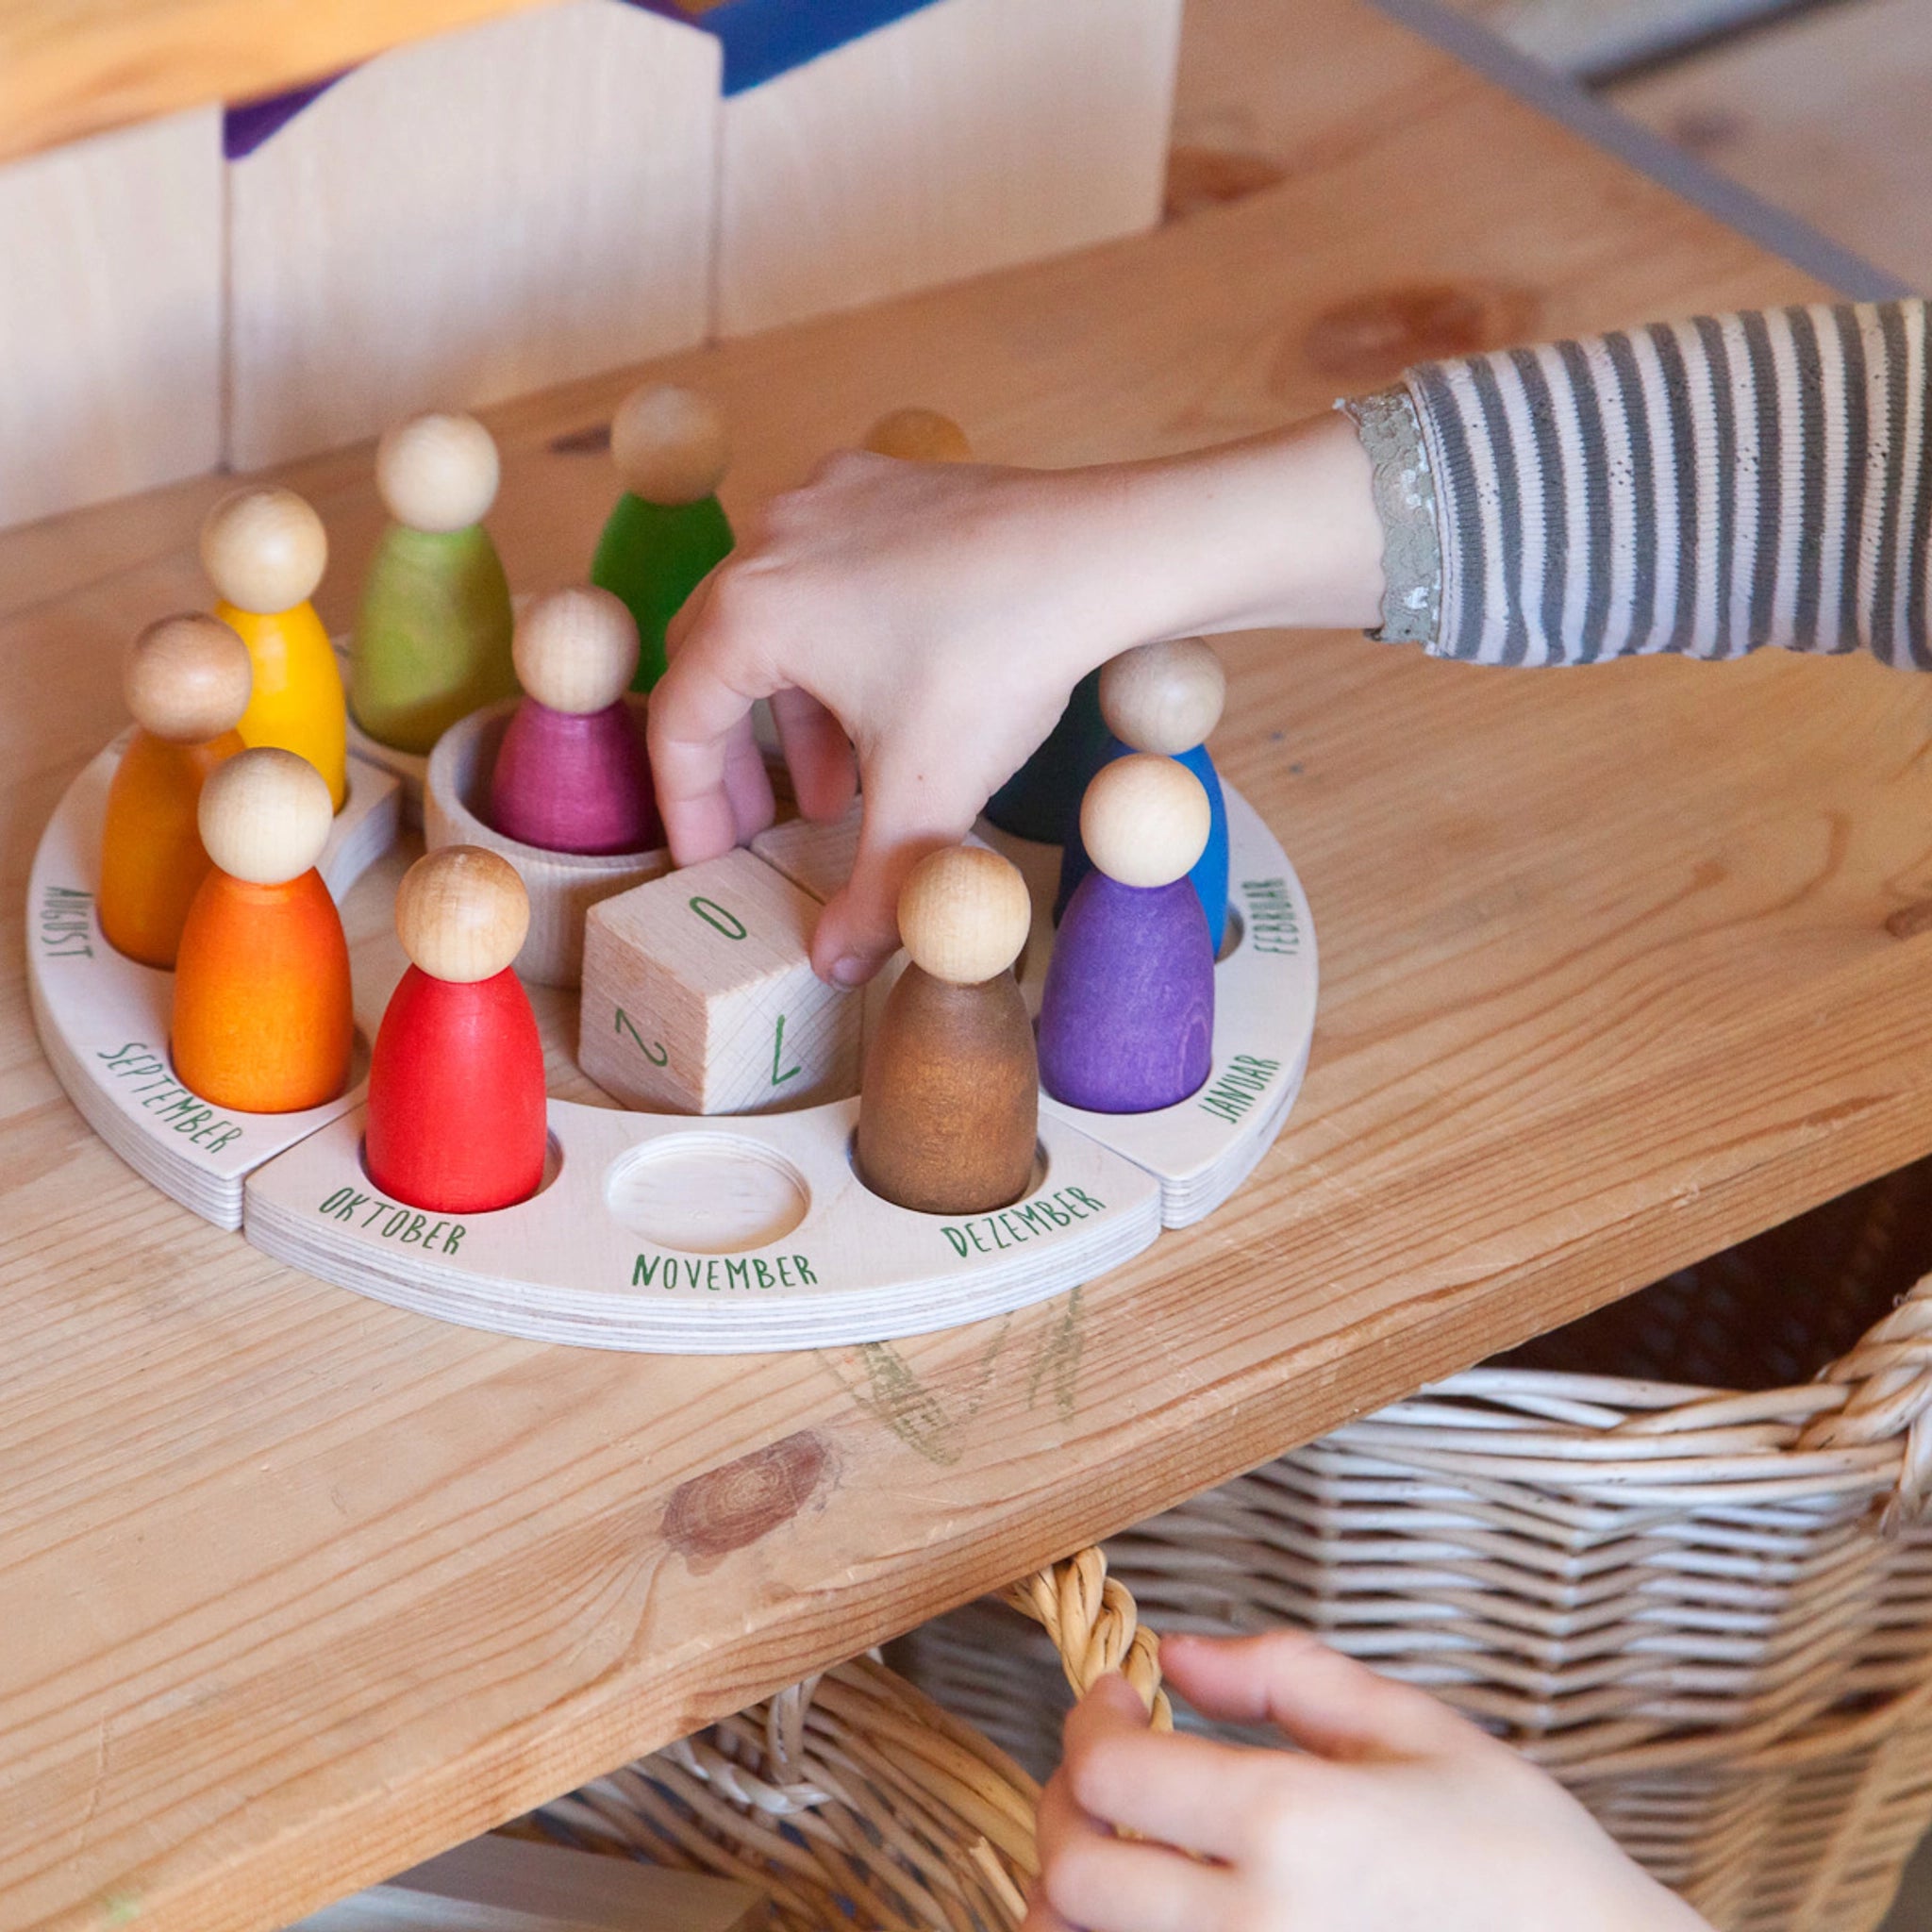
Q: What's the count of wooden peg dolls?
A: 12